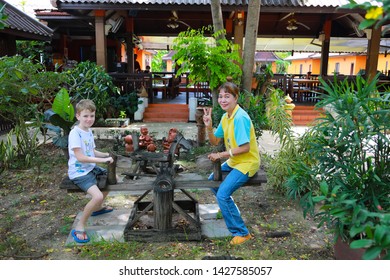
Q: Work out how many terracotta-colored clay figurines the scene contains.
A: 4